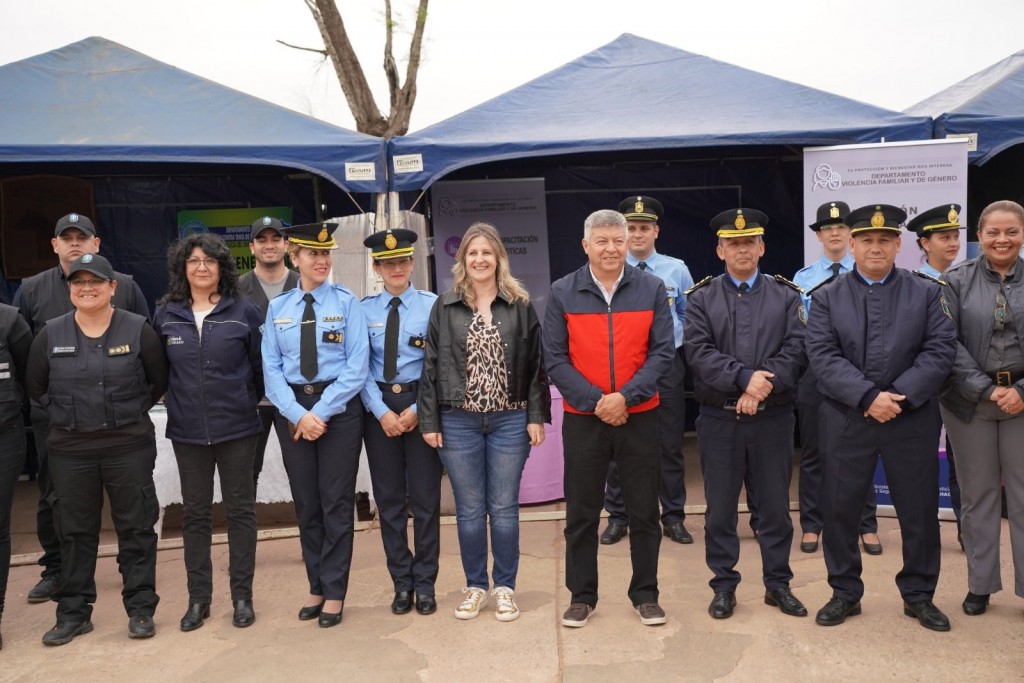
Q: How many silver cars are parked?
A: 0